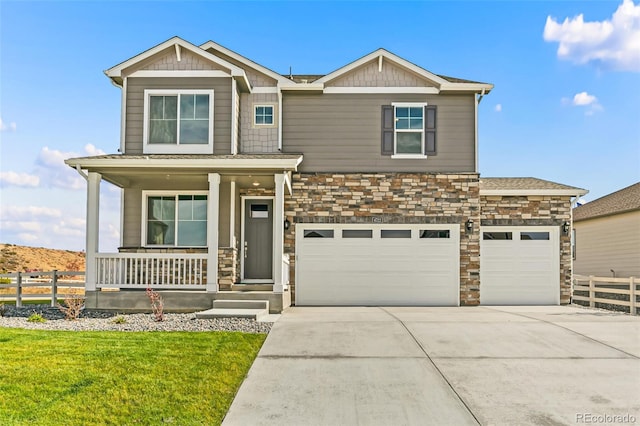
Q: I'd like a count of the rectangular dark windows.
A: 6